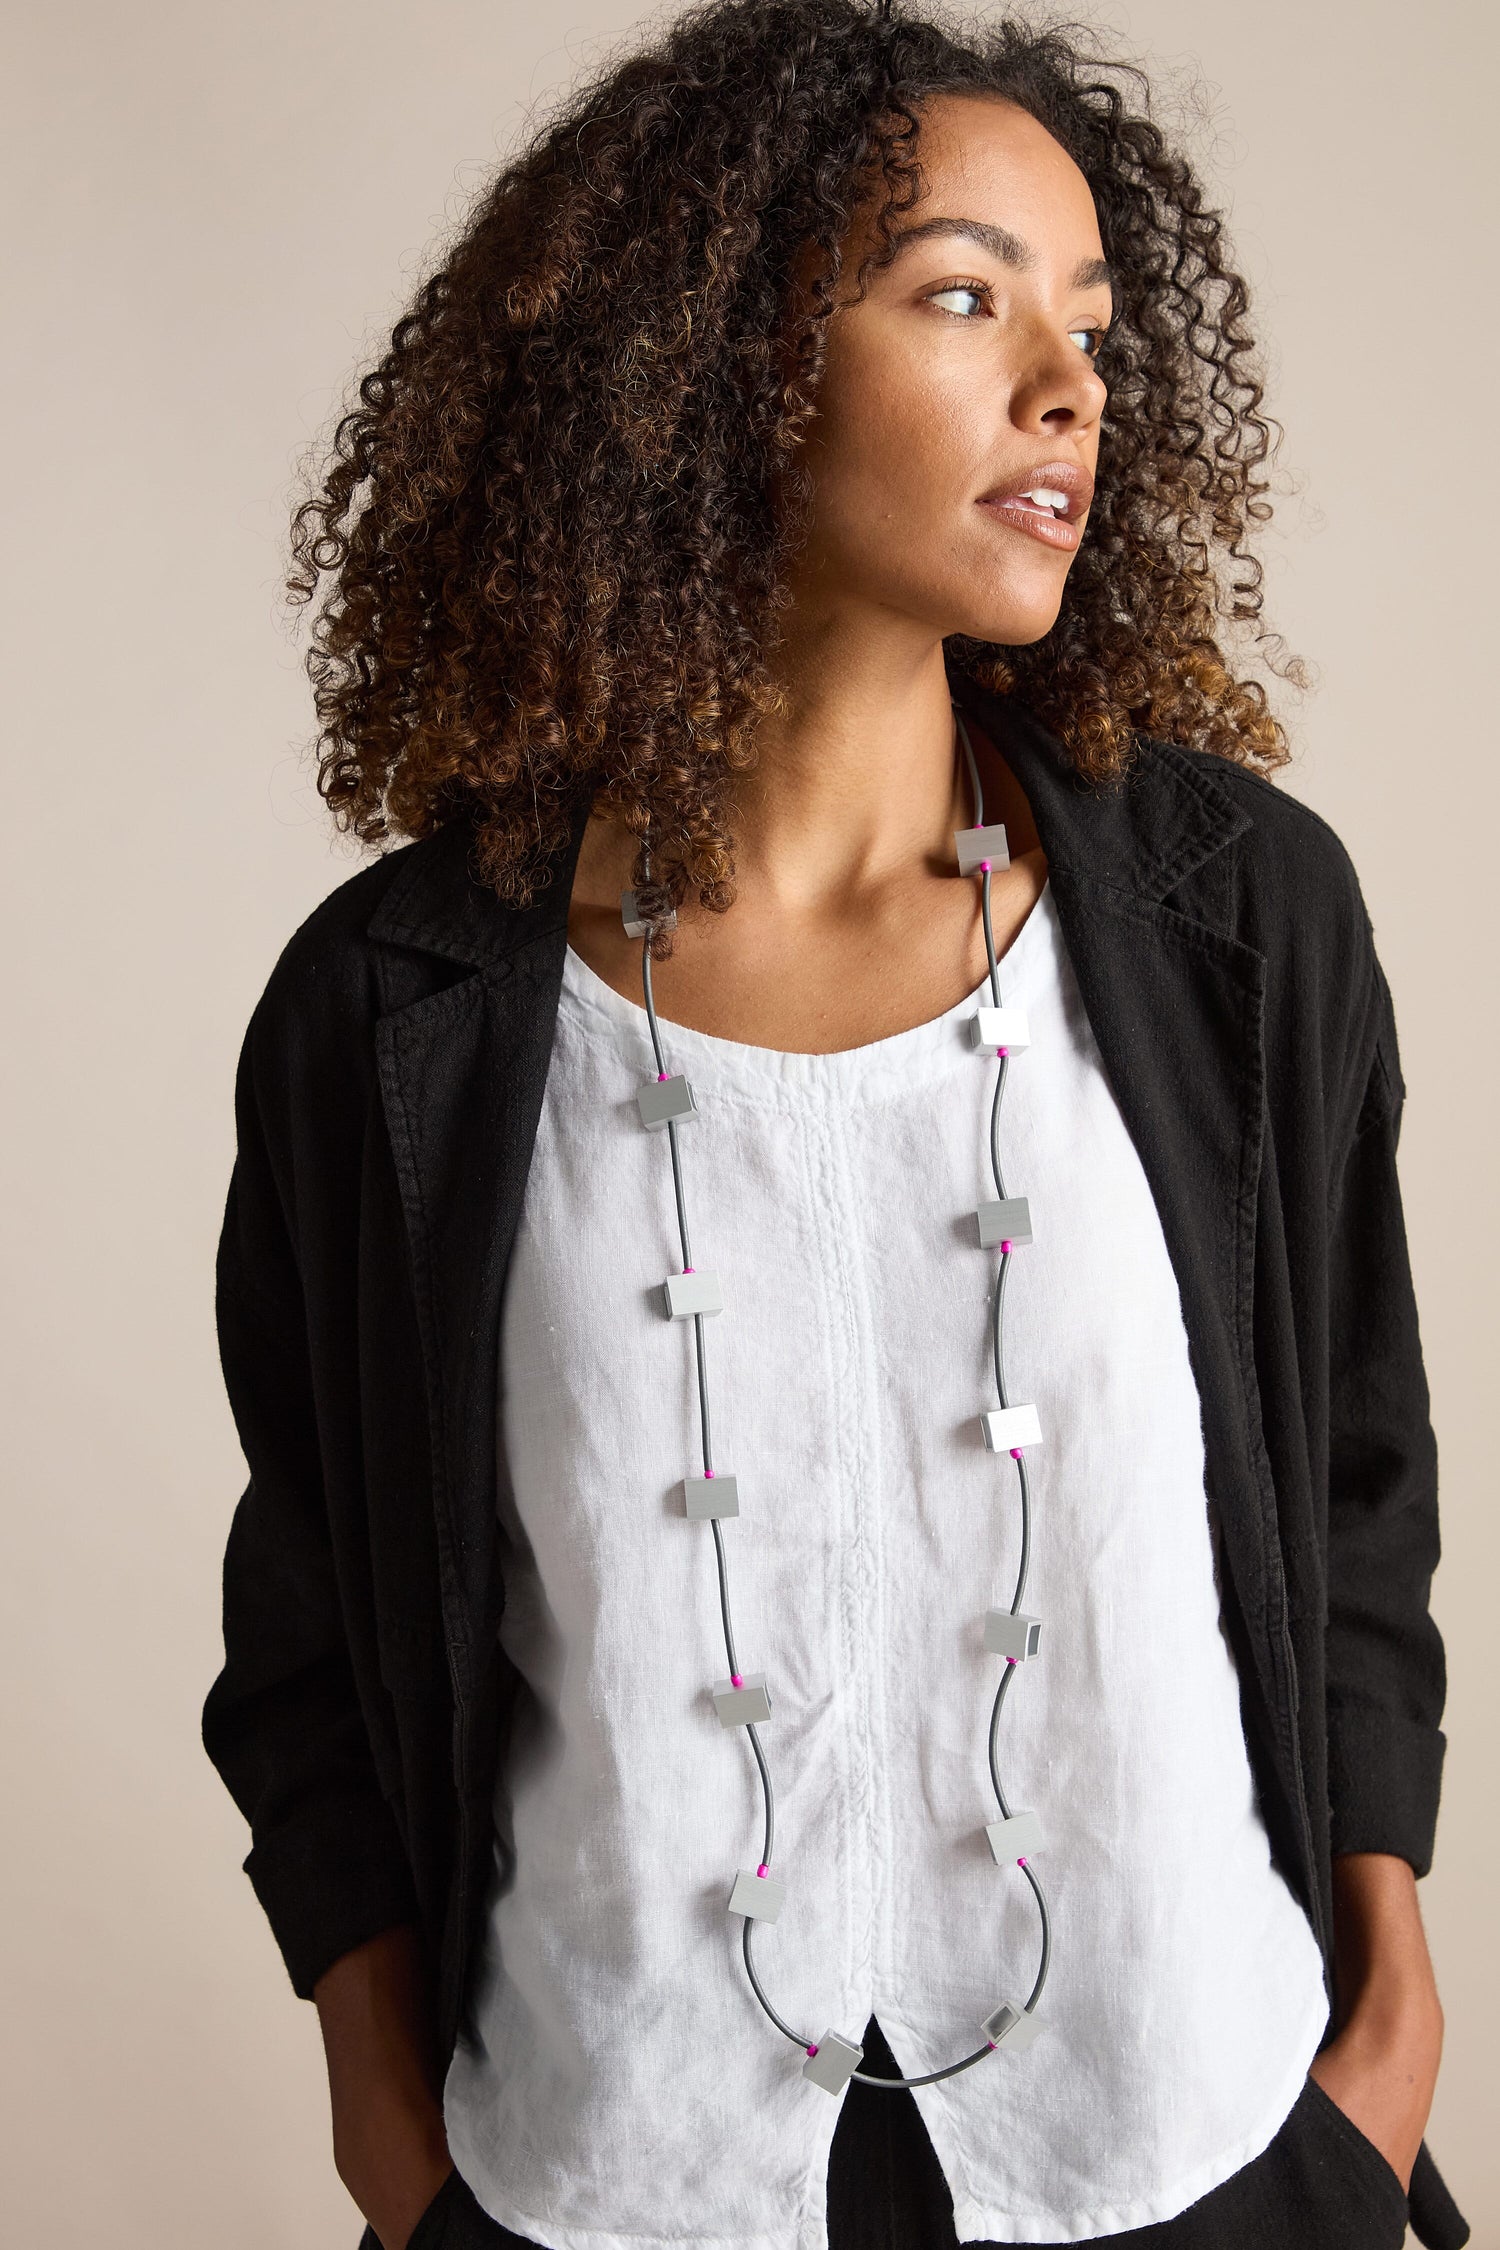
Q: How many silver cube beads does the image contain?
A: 14